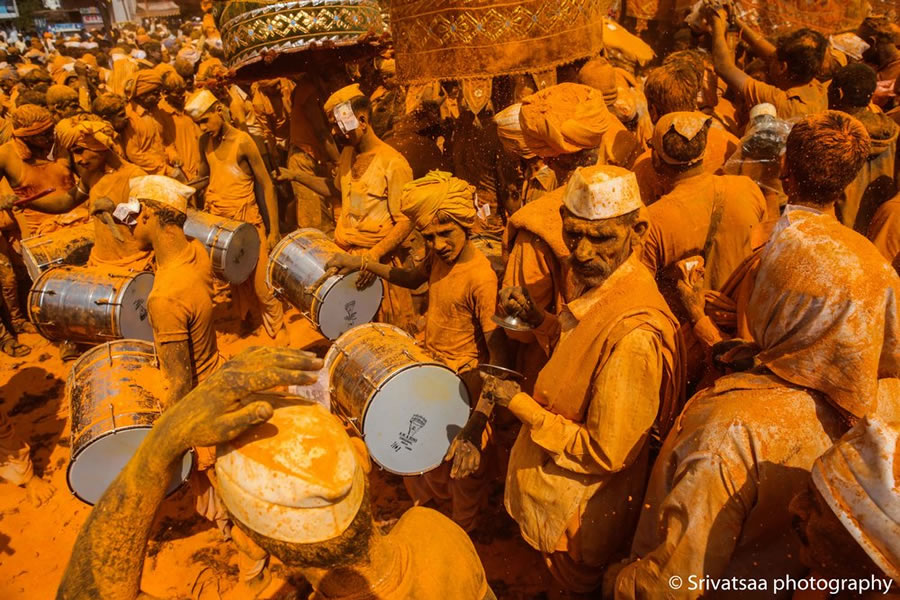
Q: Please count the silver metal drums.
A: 6